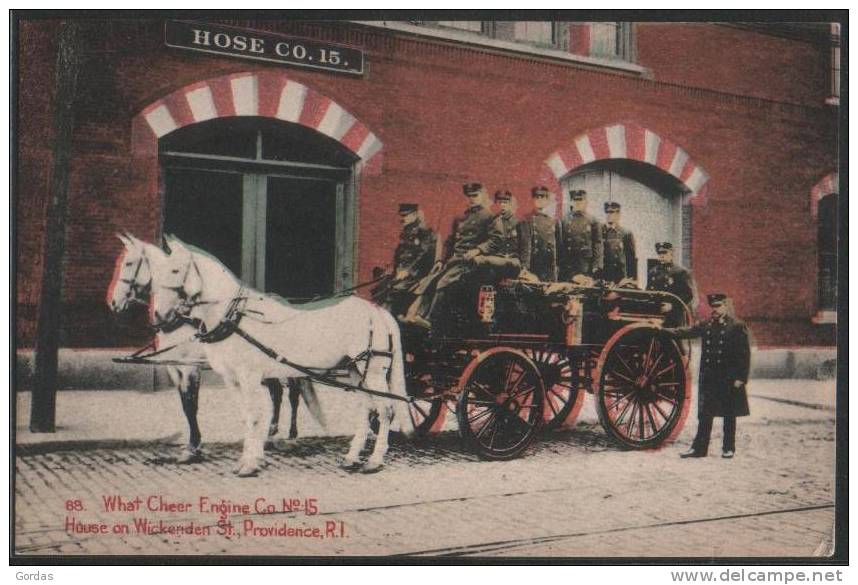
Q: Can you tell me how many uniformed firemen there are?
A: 8